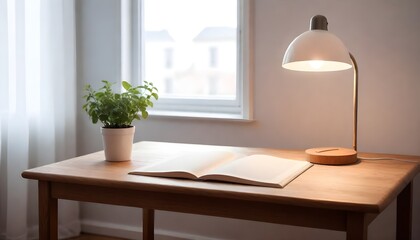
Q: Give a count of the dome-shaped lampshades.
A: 1